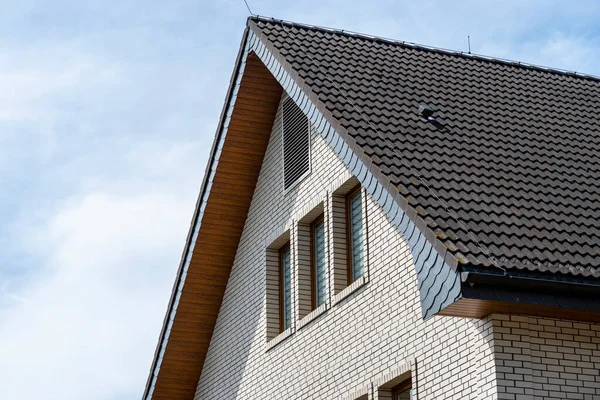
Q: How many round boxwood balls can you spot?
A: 0